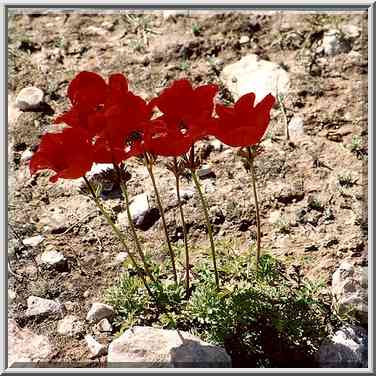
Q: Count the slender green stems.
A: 6